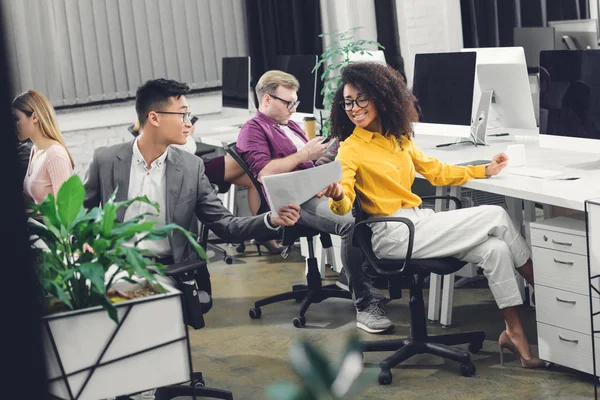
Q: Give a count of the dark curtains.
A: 3